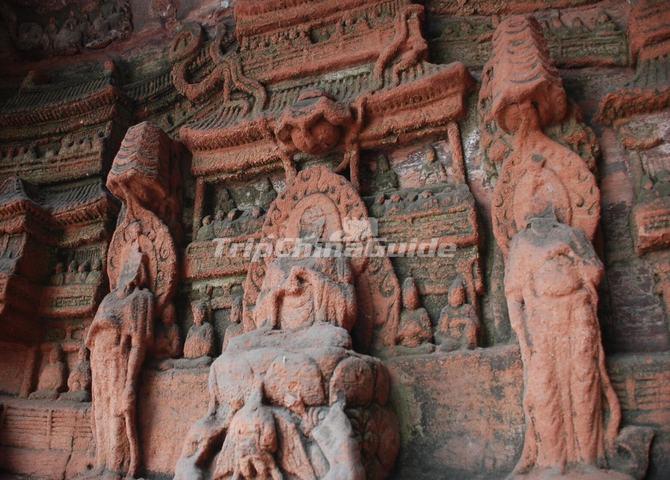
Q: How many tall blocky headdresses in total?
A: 2